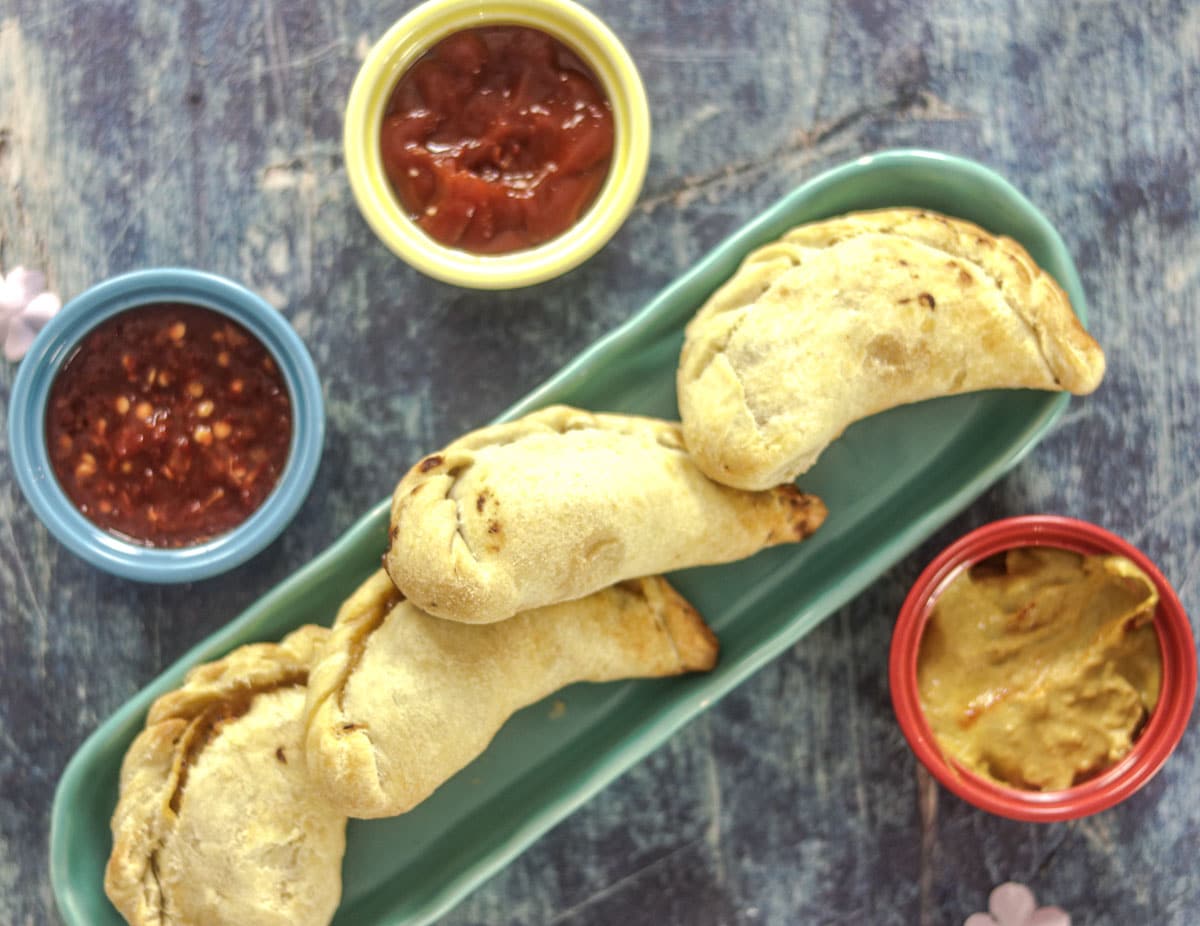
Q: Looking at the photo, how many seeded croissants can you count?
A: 0